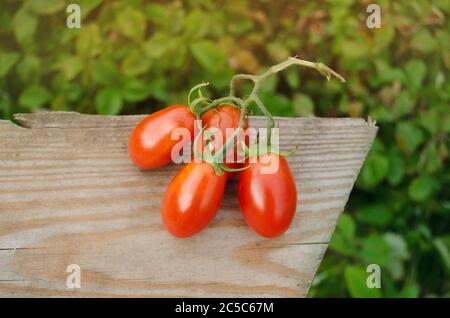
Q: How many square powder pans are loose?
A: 0